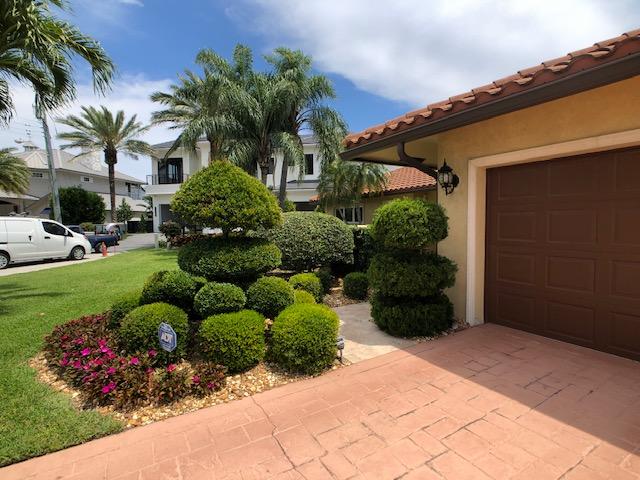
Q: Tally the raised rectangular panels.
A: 12